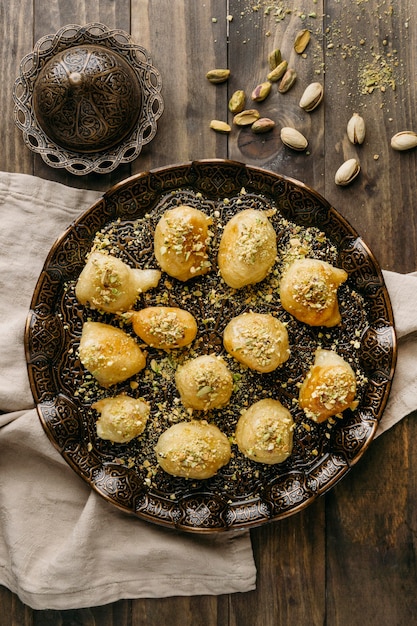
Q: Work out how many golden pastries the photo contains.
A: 12